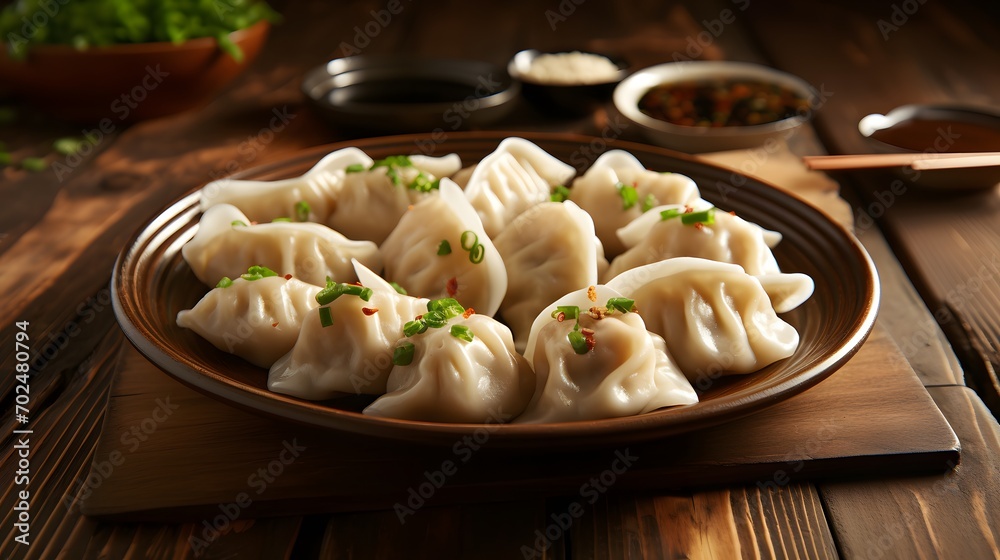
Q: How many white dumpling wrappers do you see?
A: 13